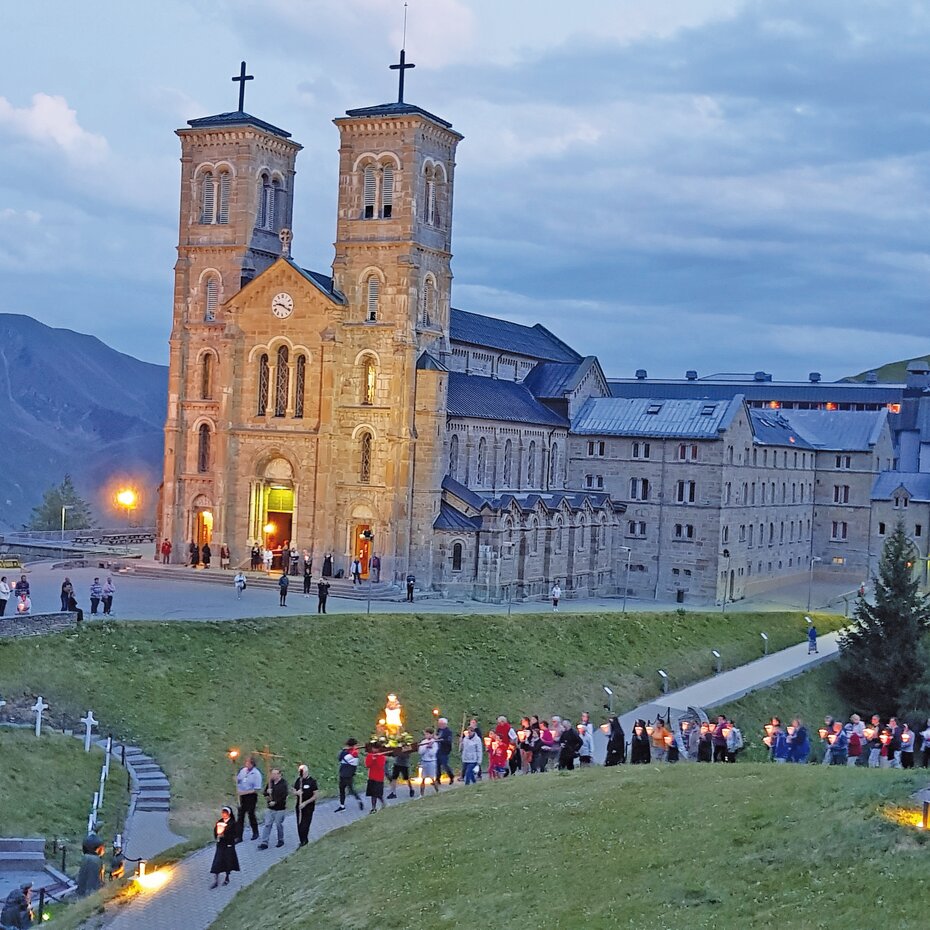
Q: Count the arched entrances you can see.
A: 3